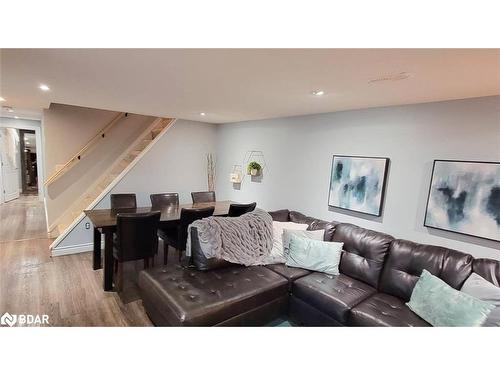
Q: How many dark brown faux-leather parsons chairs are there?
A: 6